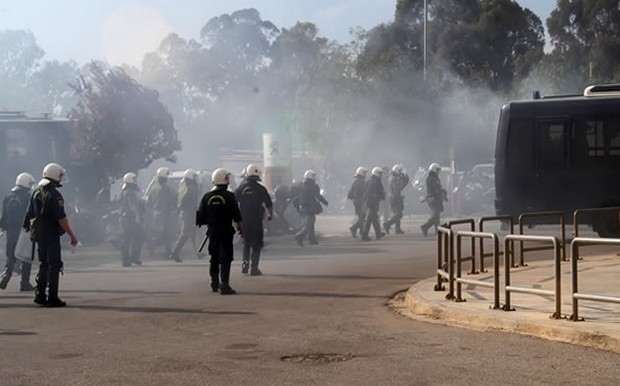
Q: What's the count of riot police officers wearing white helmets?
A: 12